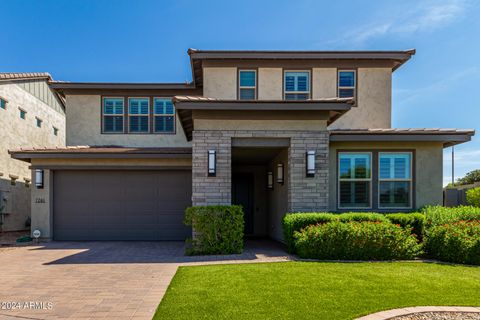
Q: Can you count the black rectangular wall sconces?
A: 5